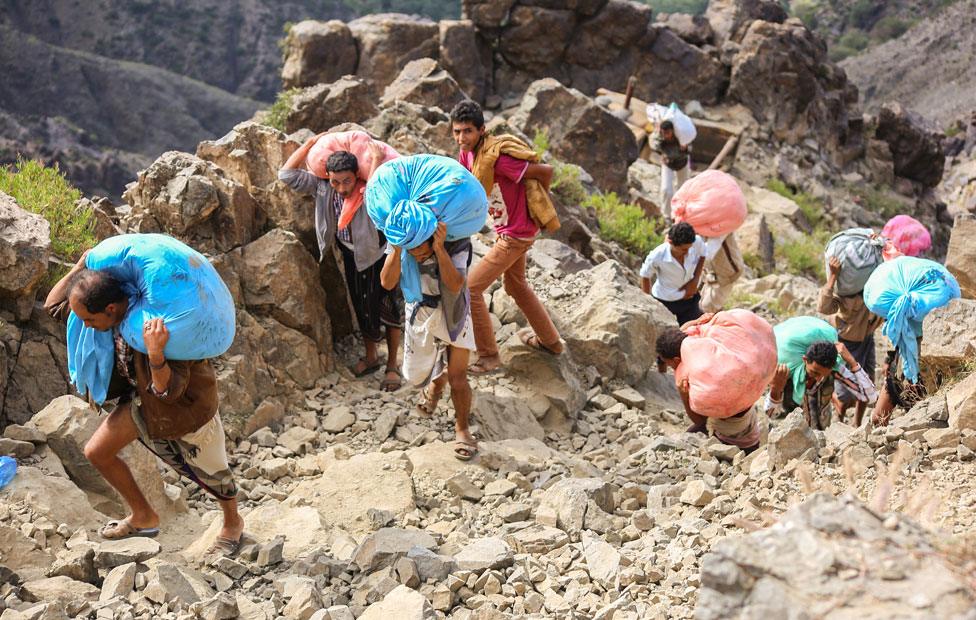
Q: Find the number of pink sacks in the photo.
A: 4